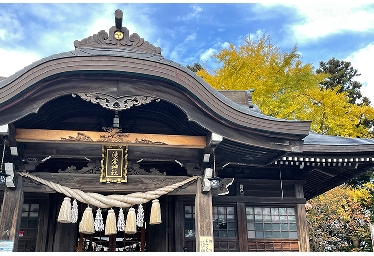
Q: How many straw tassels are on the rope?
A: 5